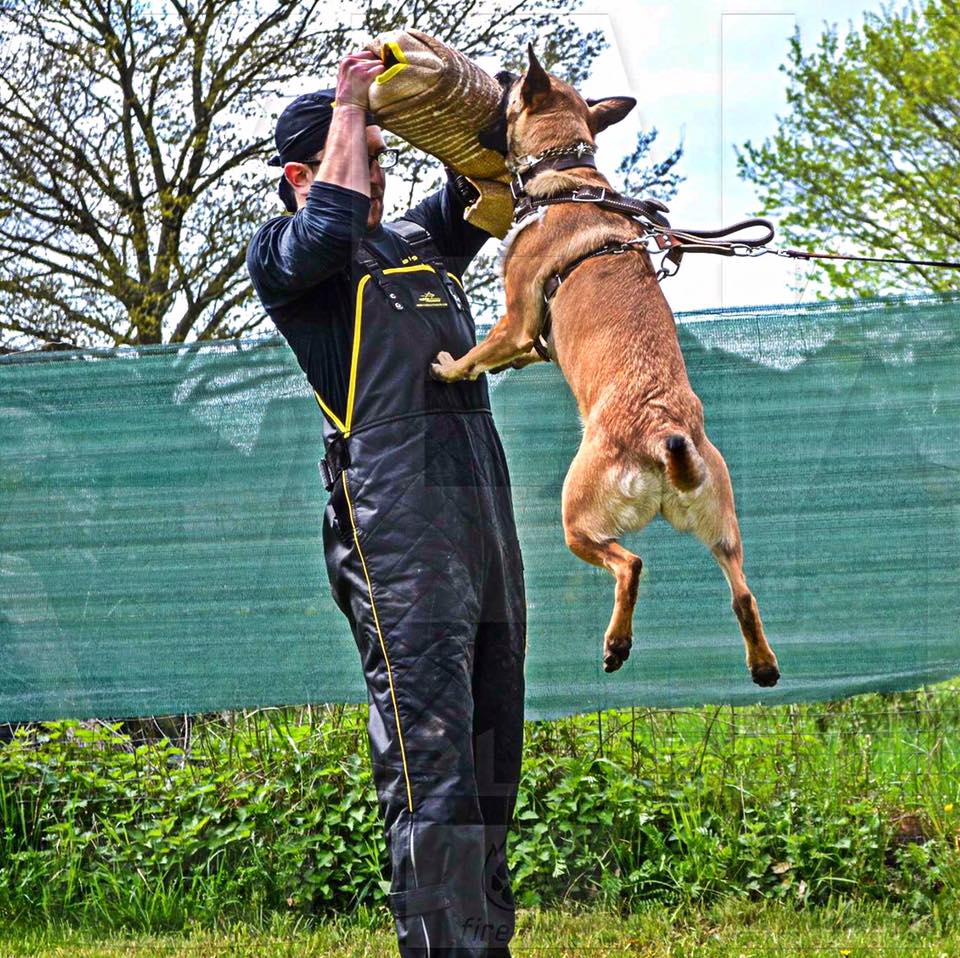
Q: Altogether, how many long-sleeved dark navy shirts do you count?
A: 1